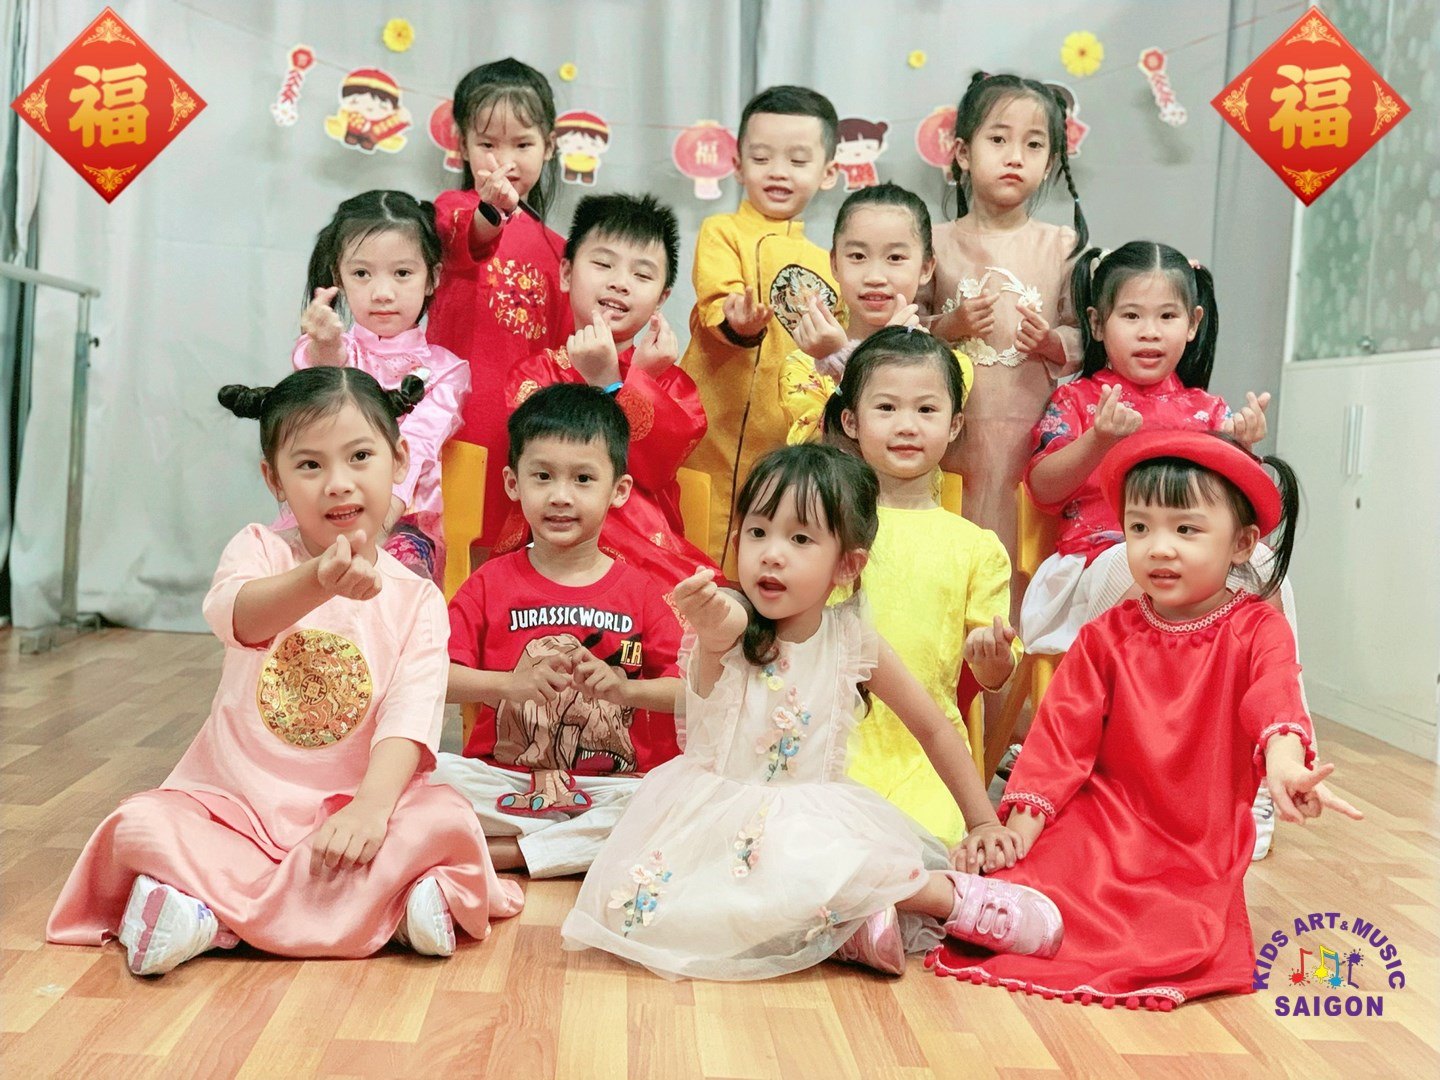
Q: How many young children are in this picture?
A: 12